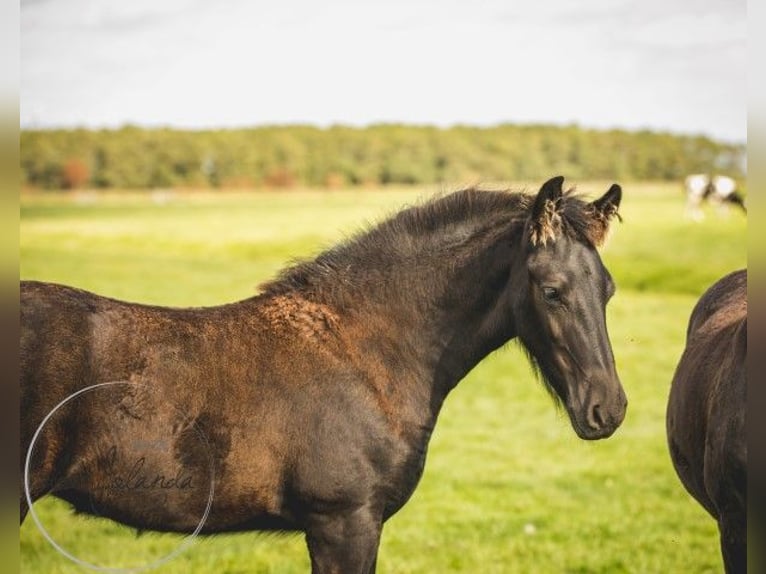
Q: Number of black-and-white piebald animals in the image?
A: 1